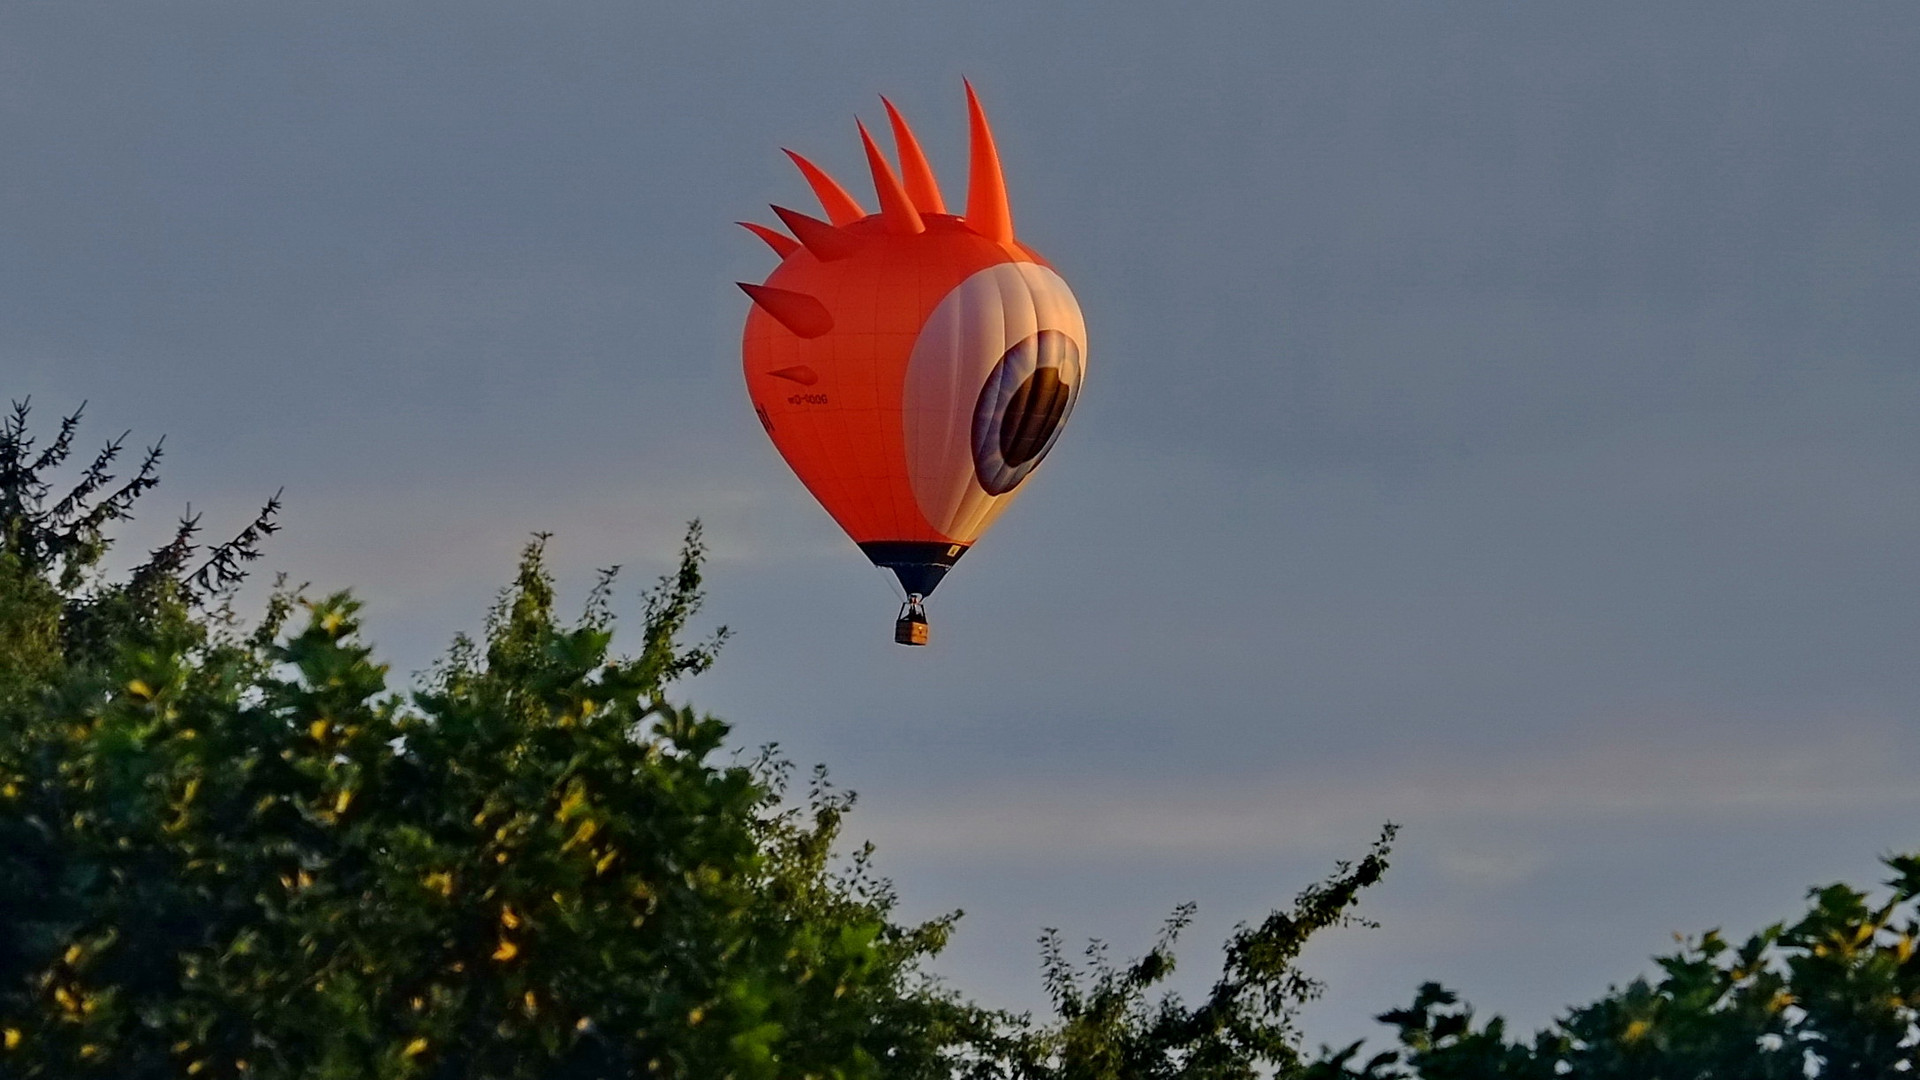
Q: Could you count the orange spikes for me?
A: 8